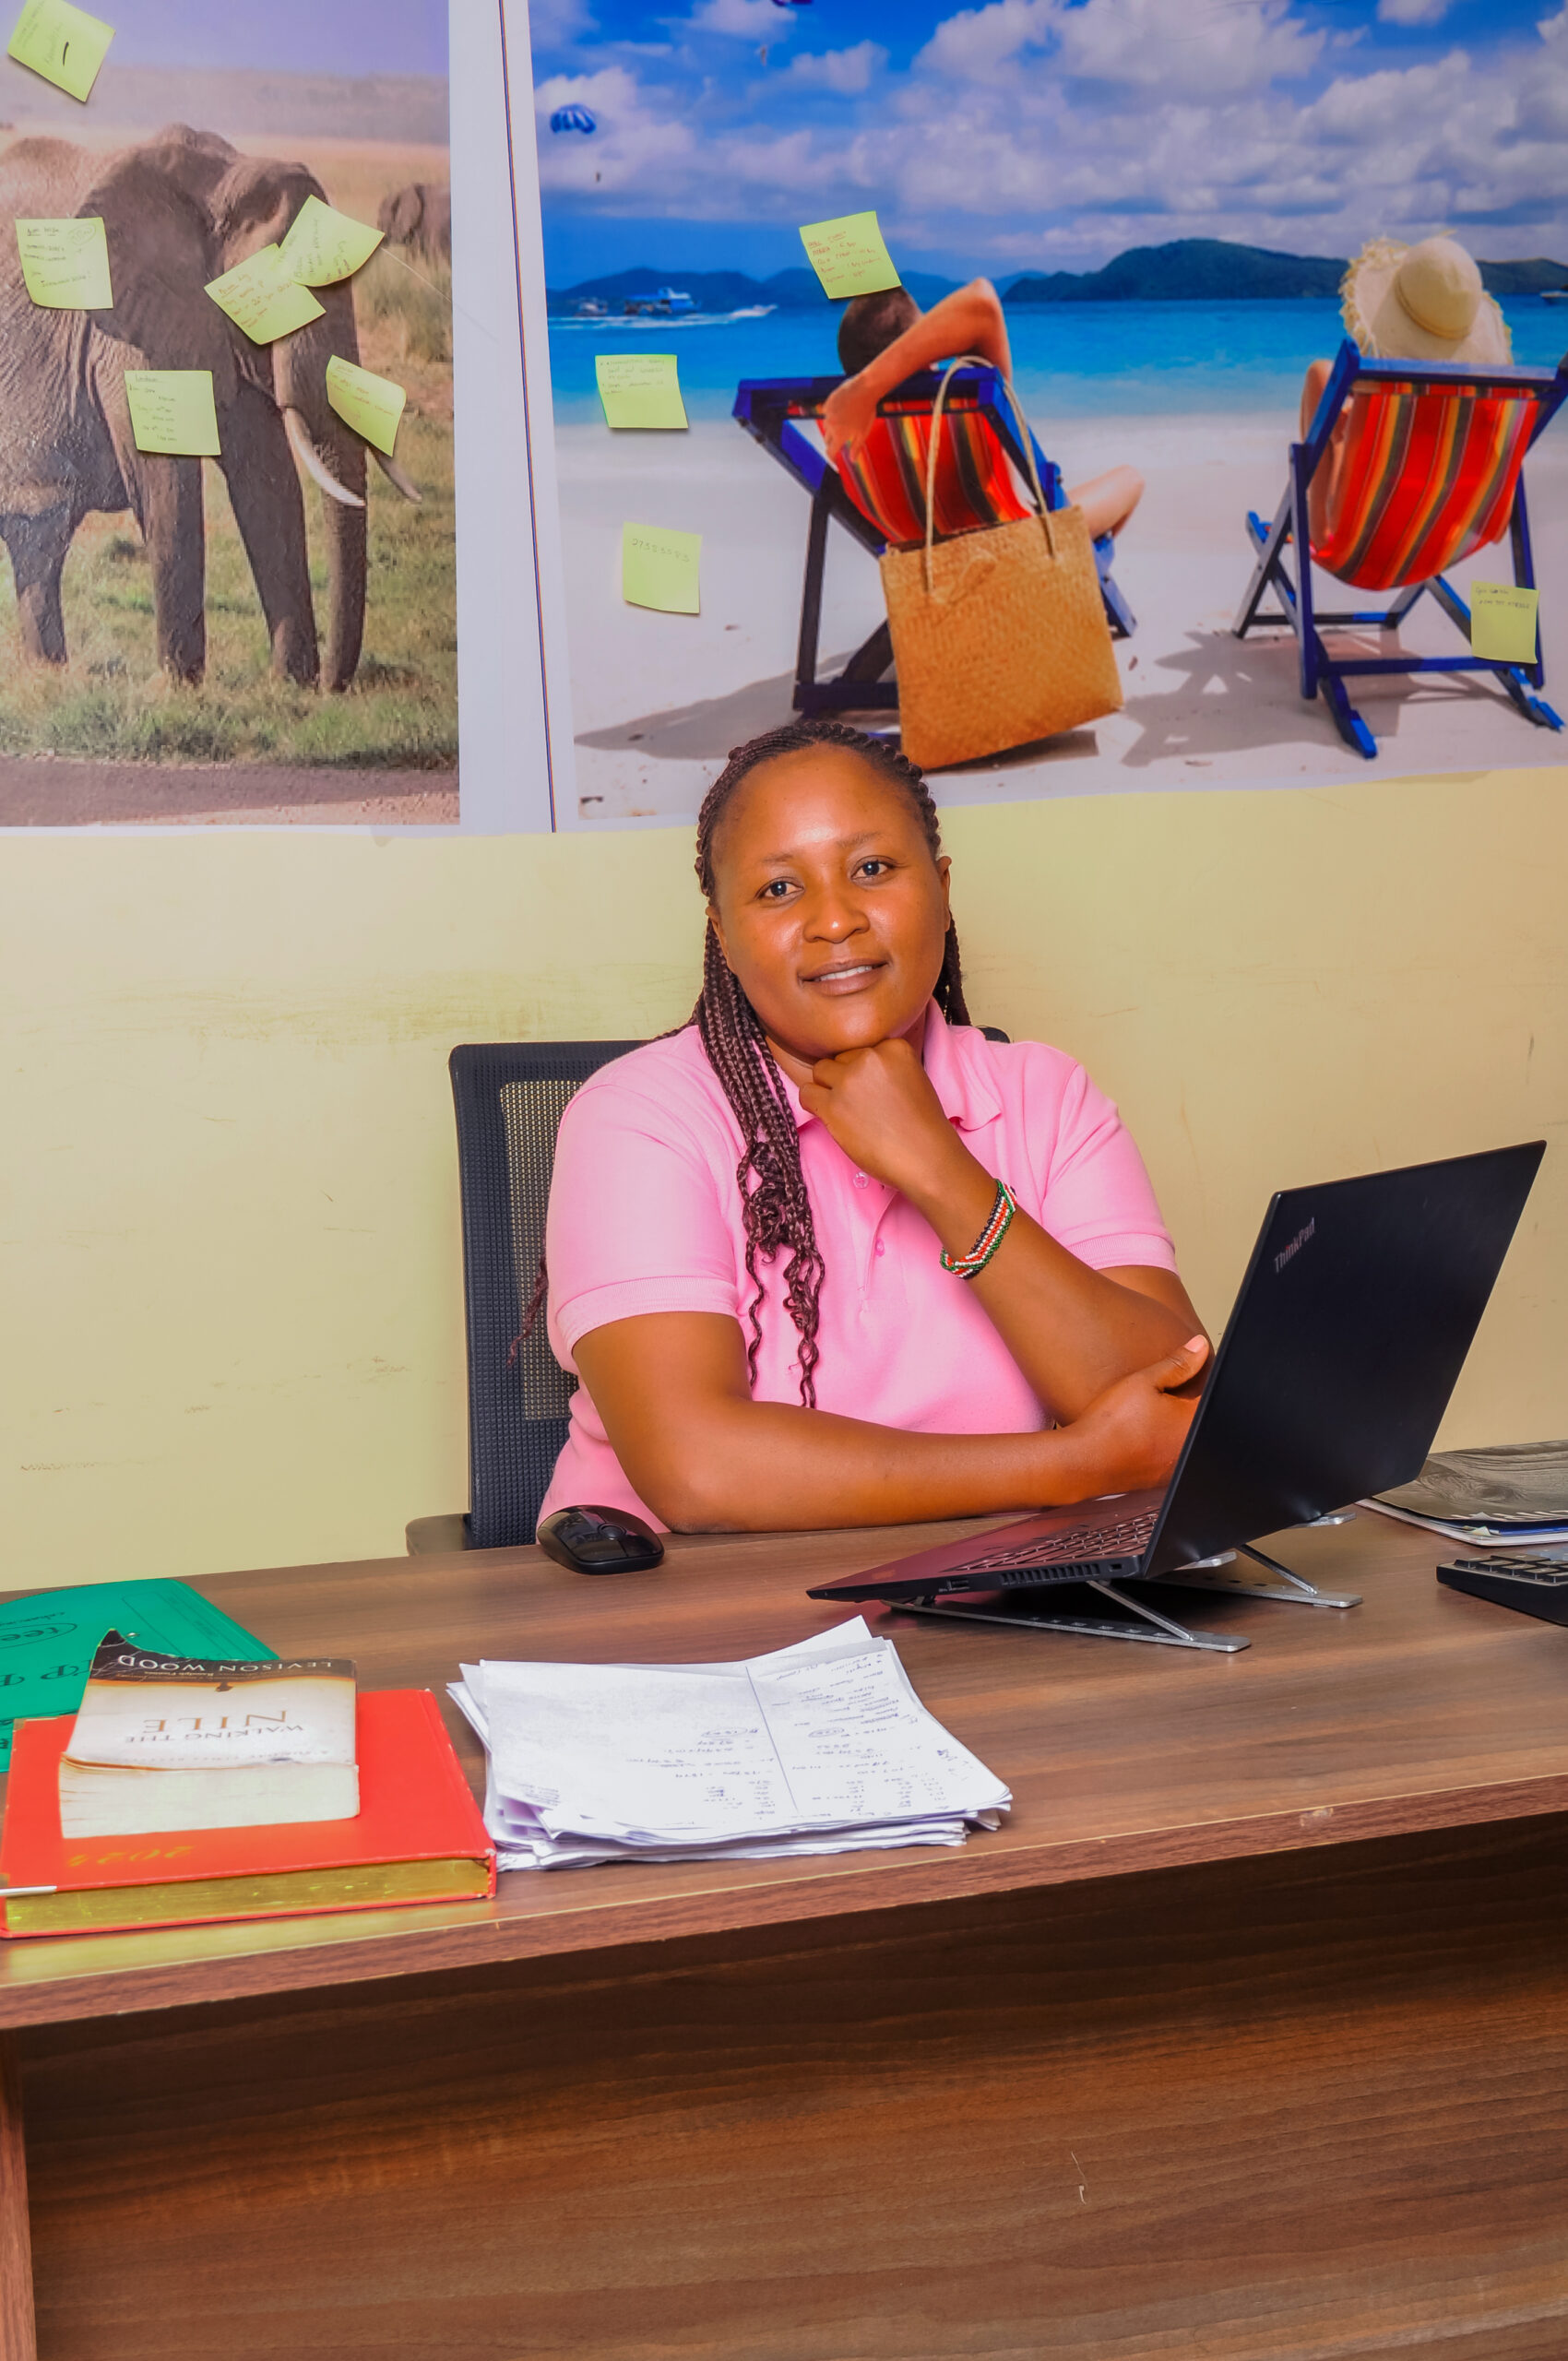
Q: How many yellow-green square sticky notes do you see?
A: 10